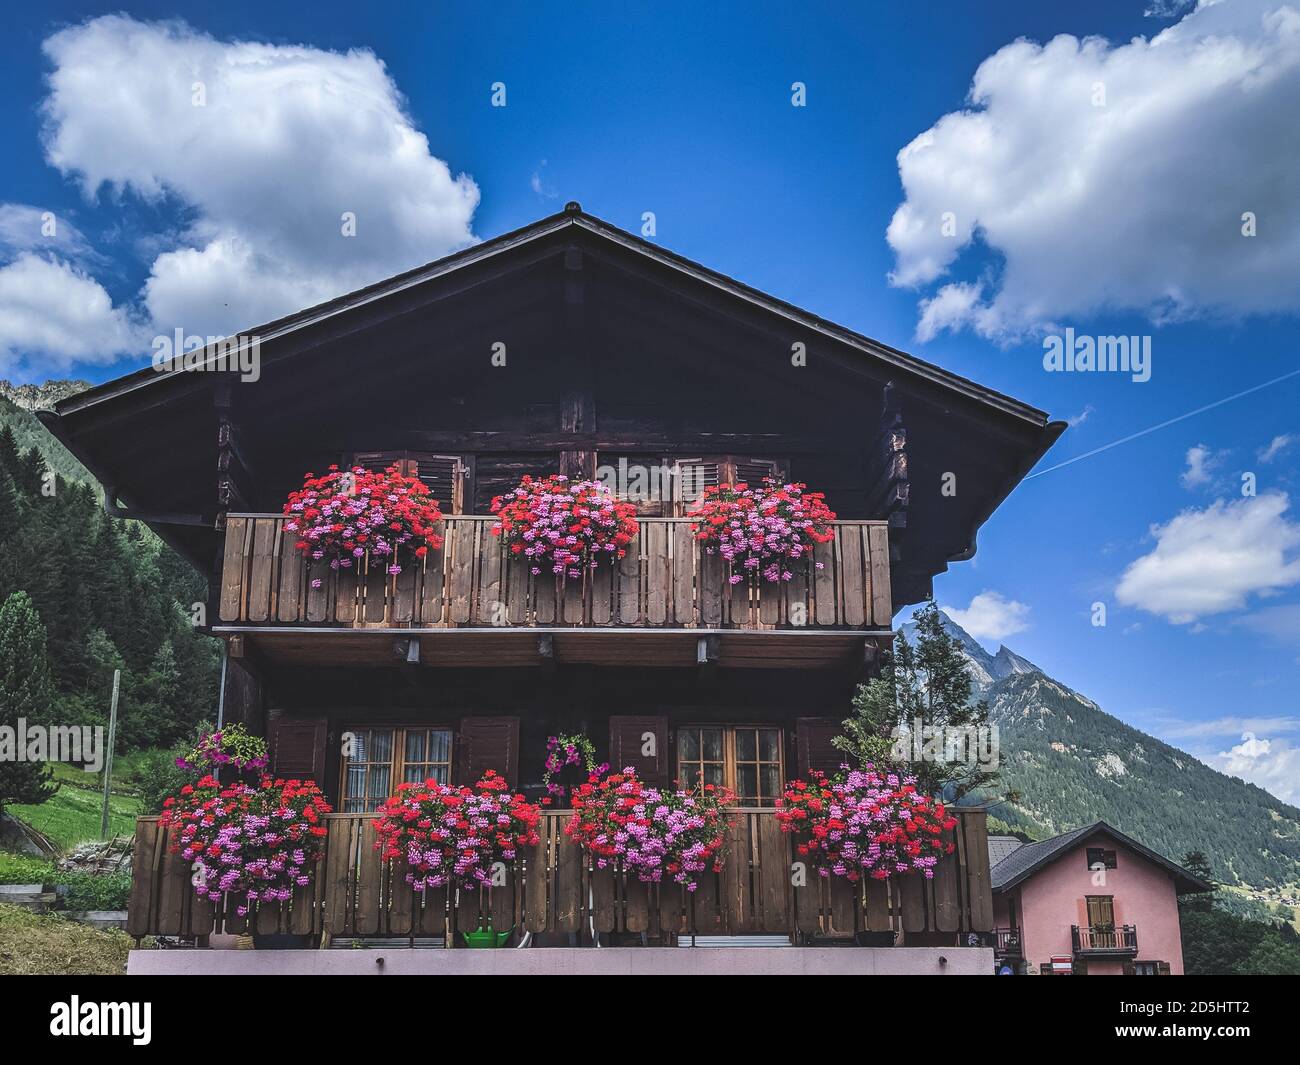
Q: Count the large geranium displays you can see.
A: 7